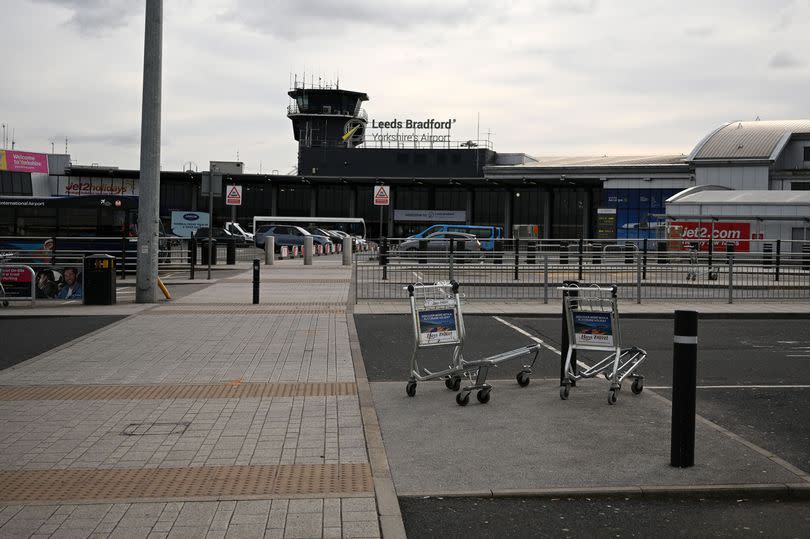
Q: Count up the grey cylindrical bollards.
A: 3